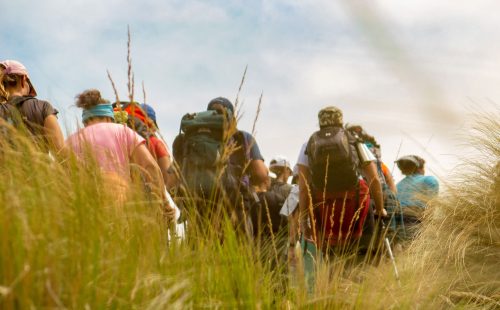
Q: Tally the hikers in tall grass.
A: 8